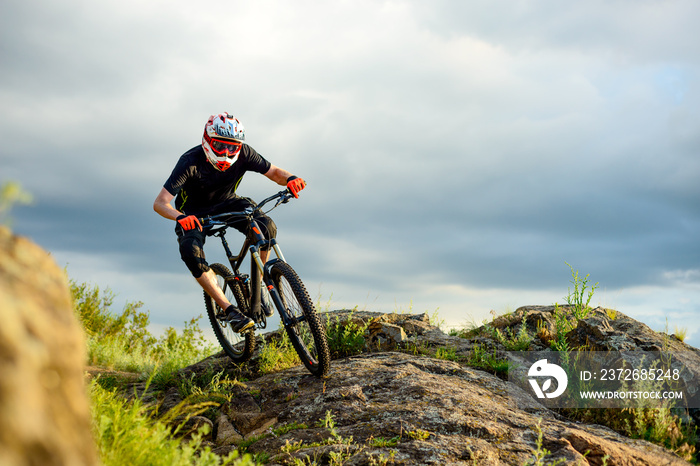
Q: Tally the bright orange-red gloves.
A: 2